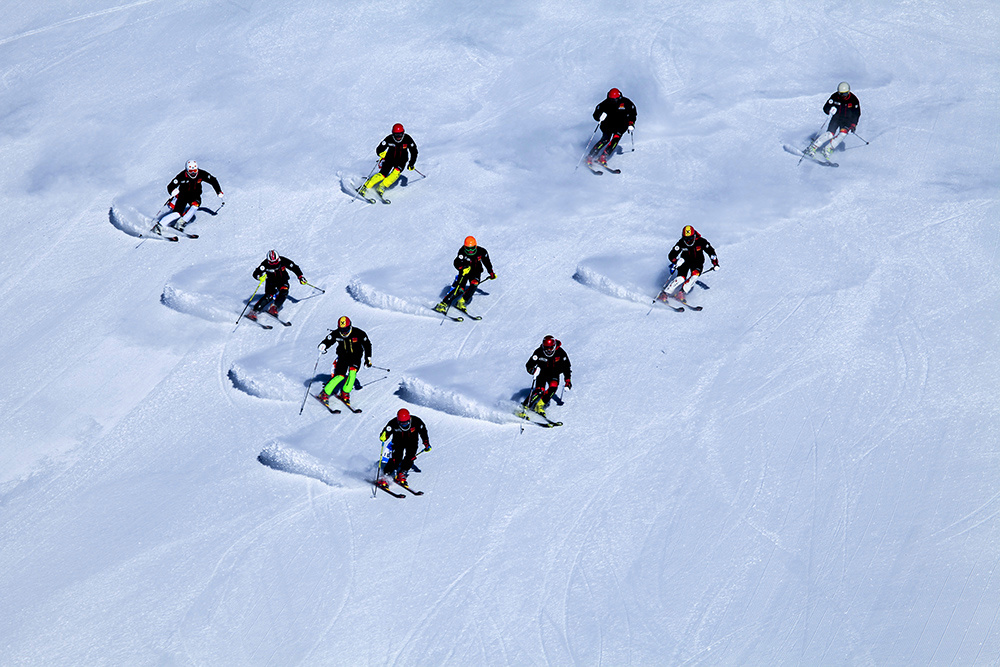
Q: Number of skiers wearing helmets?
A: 10